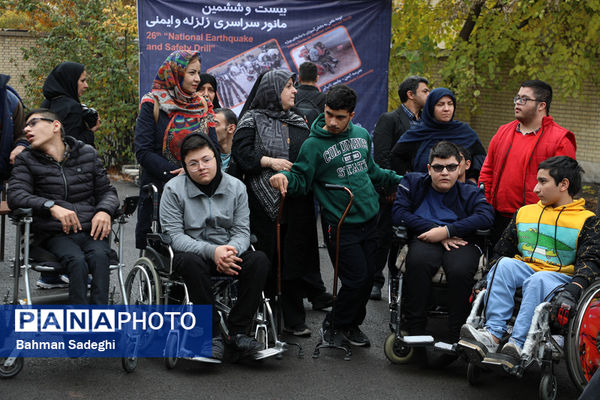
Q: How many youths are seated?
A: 4